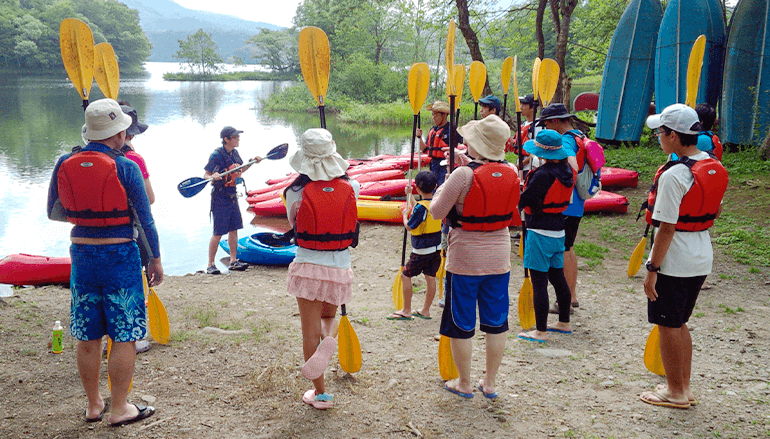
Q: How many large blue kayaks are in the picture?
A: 3